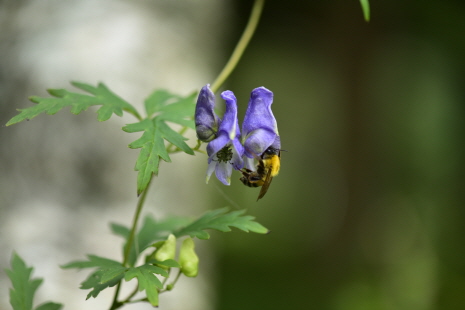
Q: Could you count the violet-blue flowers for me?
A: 3